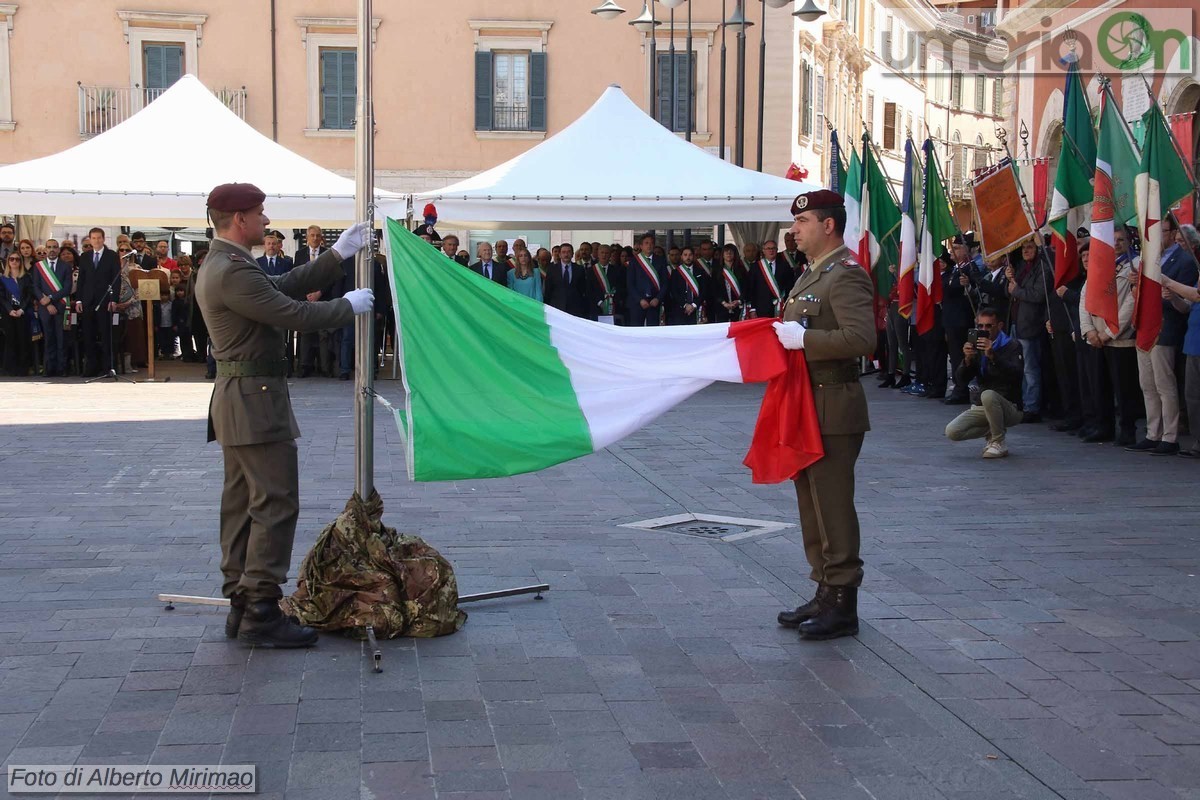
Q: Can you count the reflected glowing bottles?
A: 0